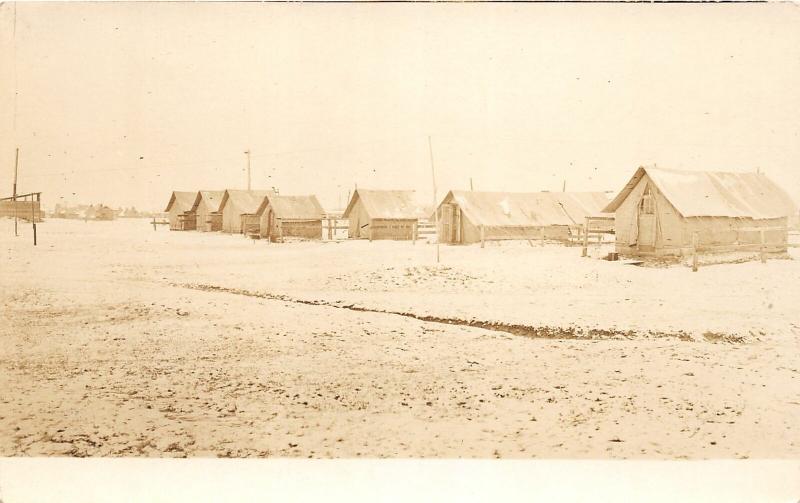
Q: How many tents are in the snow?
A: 7